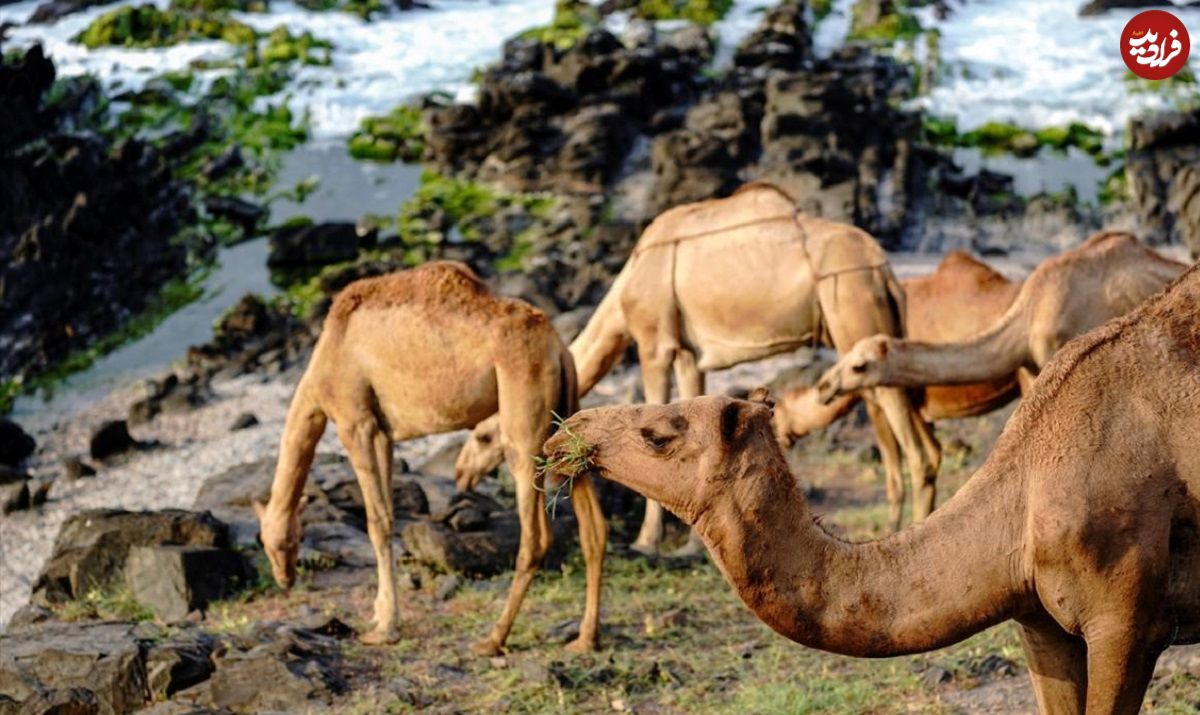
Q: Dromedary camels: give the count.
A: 5